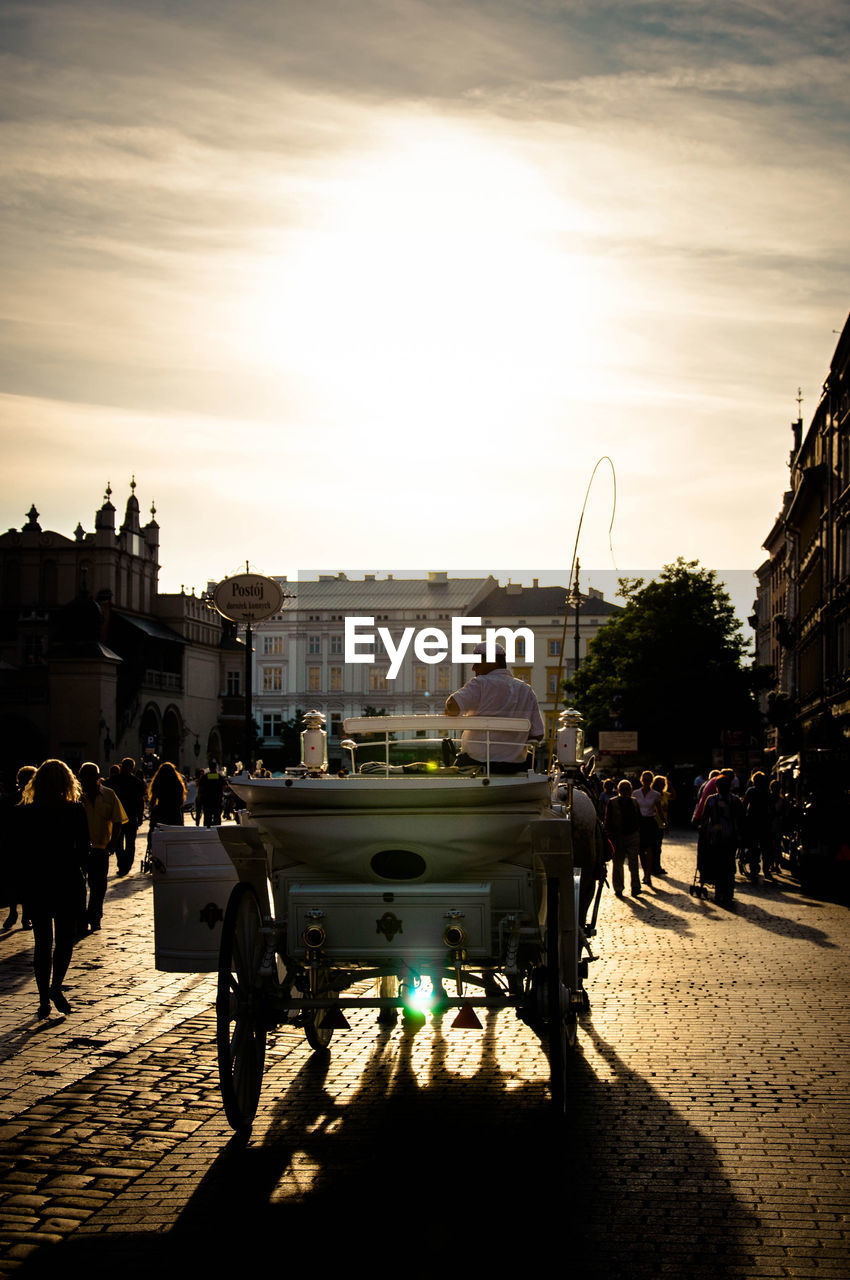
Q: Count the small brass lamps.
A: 2